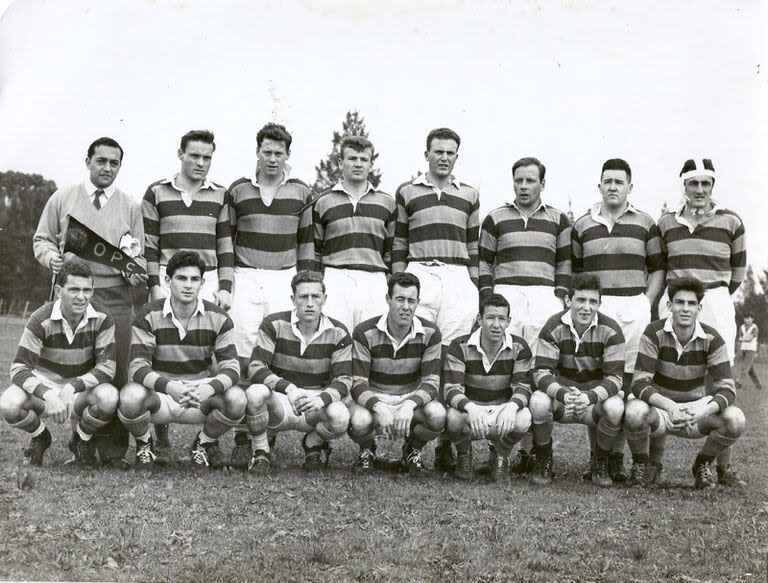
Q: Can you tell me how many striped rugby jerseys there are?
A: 14